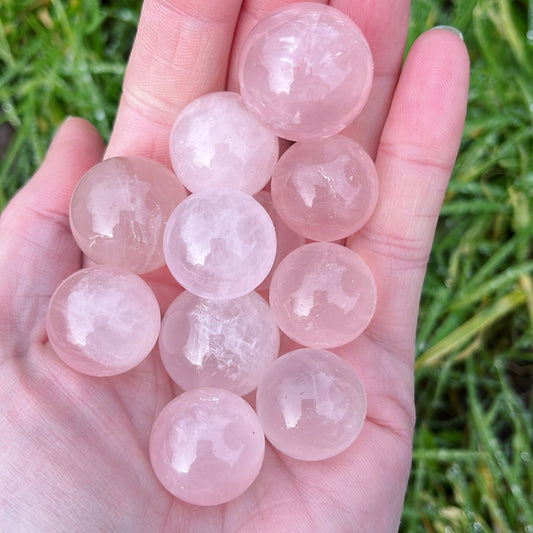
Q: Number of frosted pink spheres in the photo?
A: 11